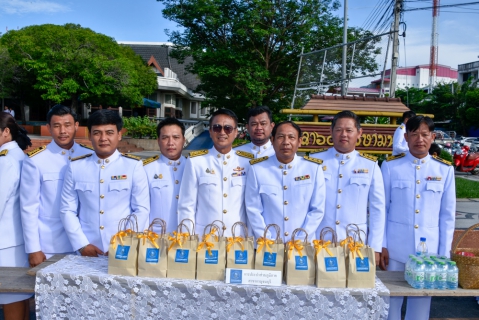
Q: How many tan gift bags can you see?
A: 9